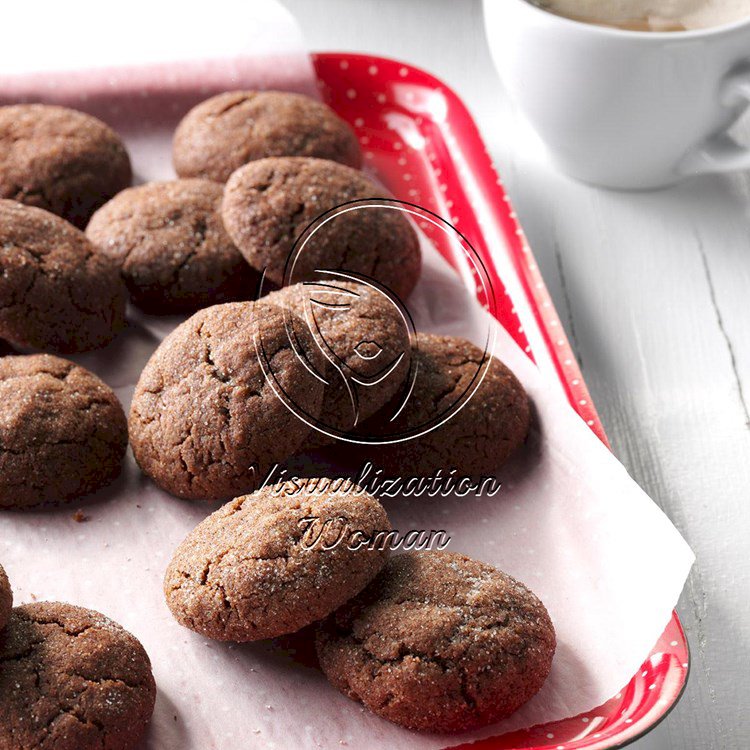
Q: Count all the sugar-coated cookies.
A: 13